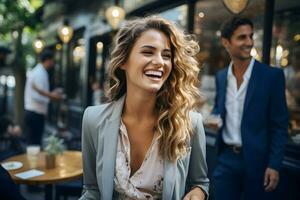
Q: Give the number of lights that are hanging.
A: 4